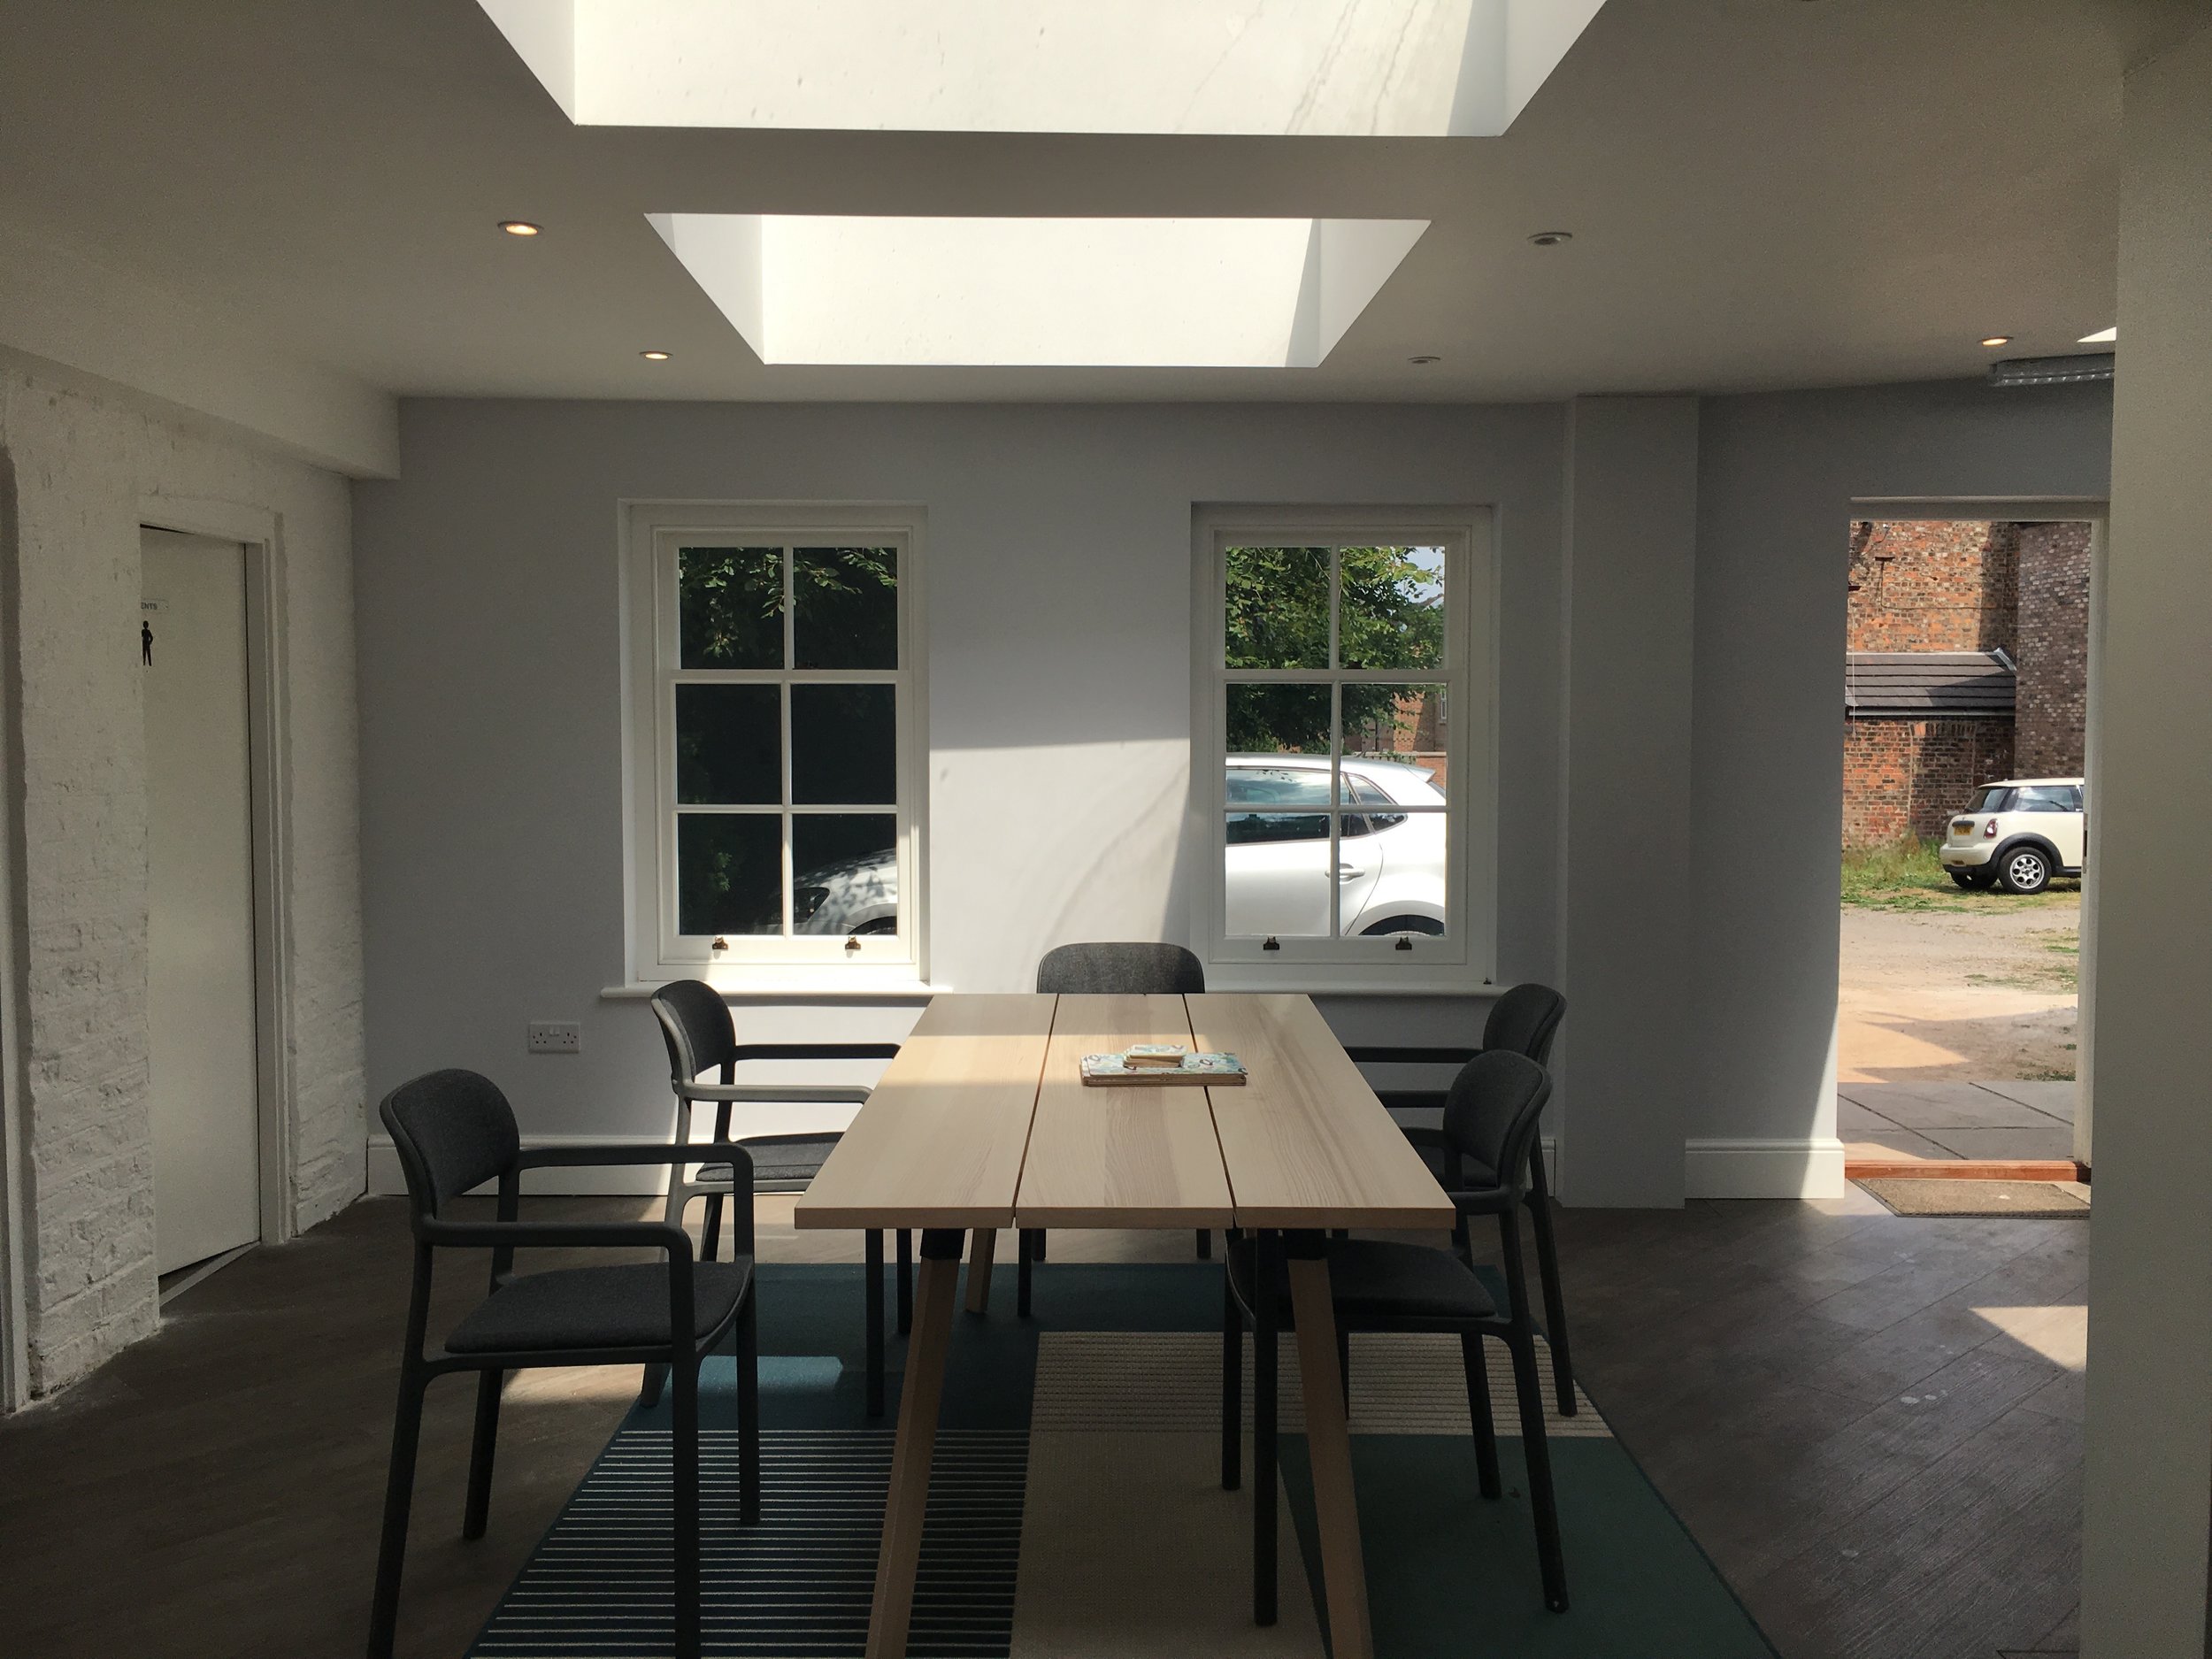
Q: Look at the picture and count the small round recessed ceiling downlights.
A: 5